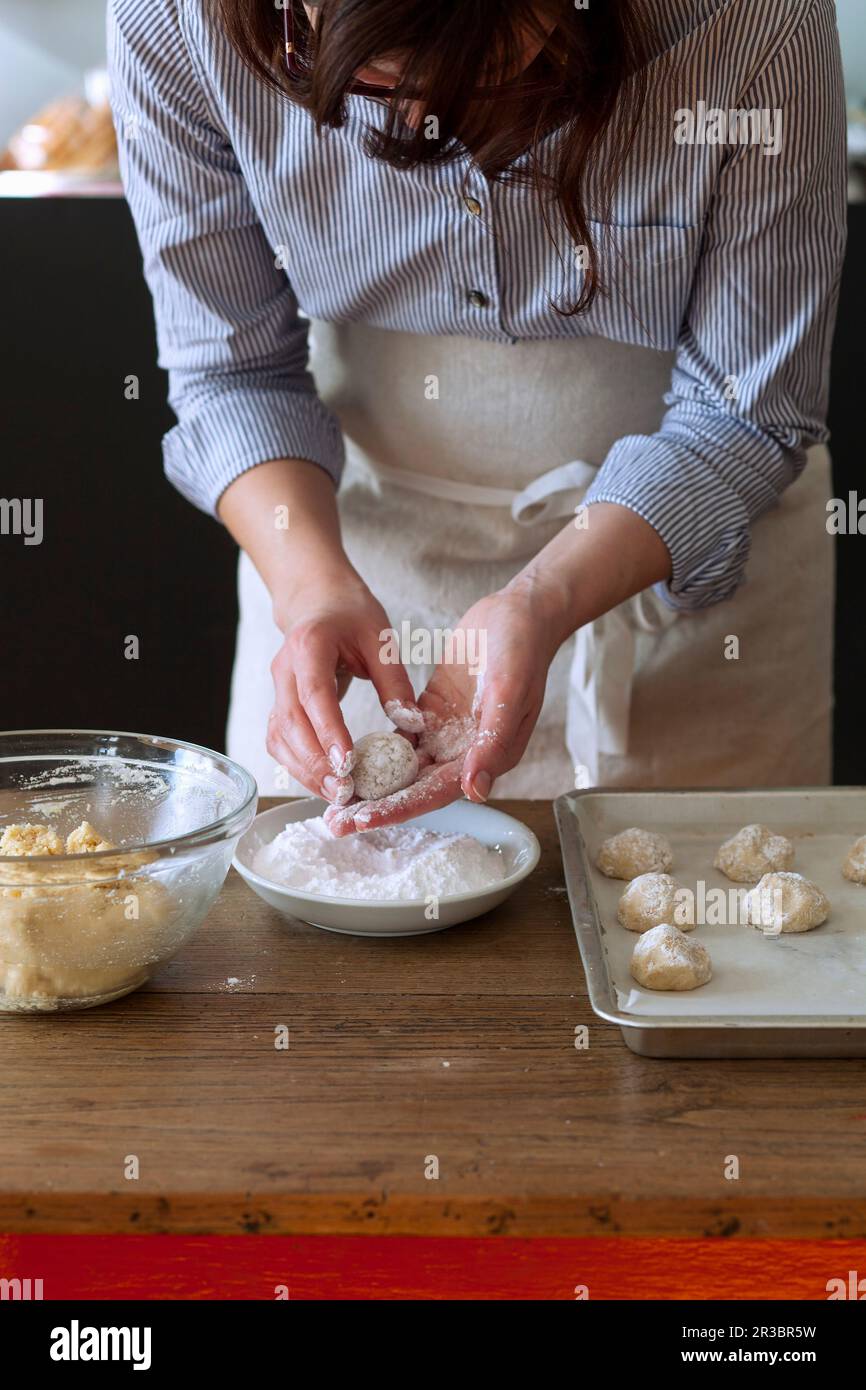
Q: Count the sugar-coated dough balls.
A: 7